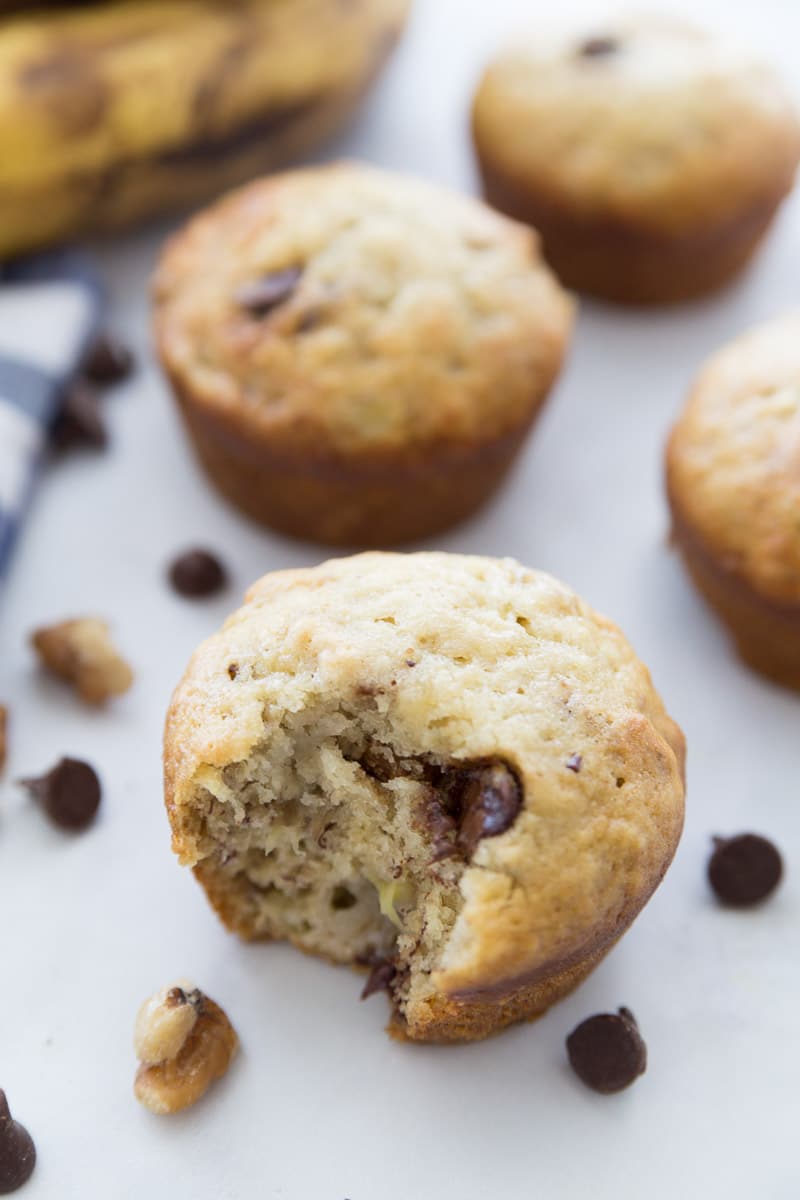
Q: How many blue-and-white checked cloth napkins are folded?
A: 1